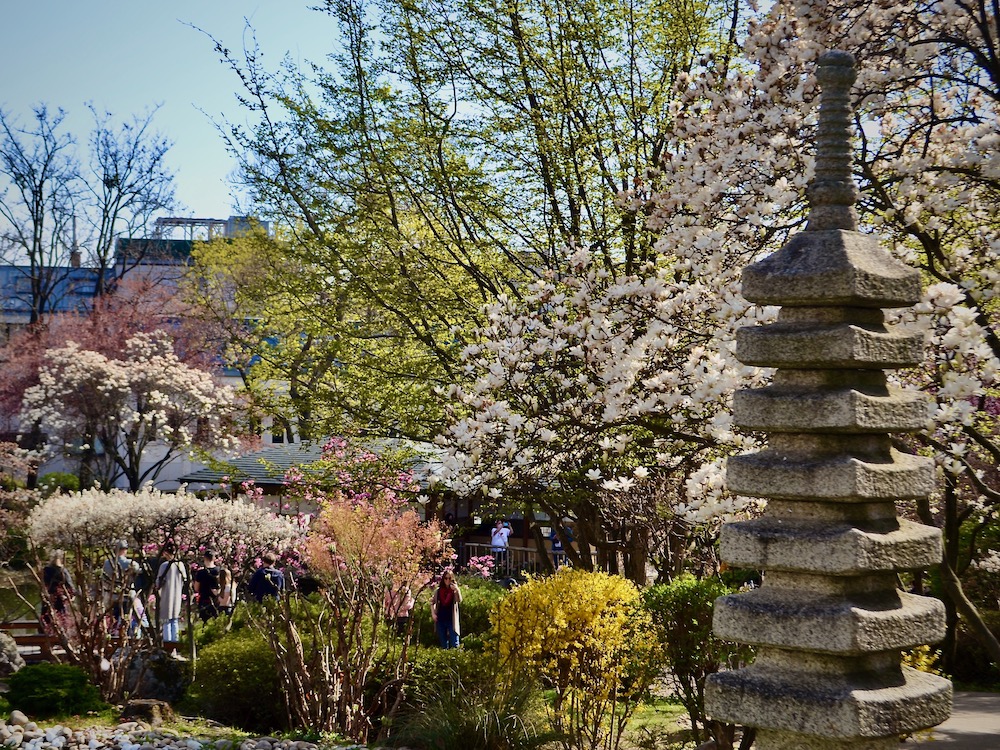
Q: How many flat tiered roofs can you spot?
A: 7